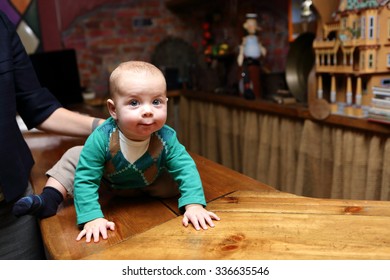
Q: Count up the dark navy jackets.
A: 1